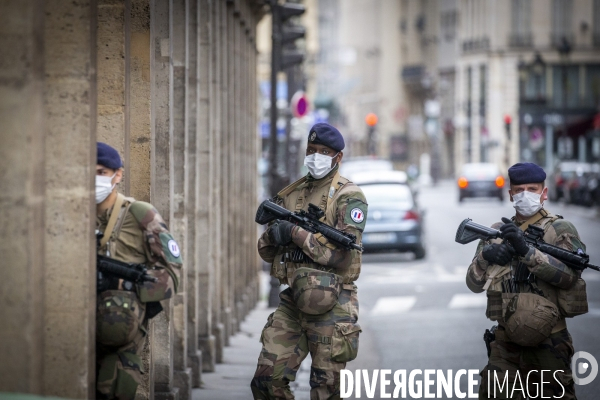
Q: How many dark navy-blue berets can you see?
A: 3